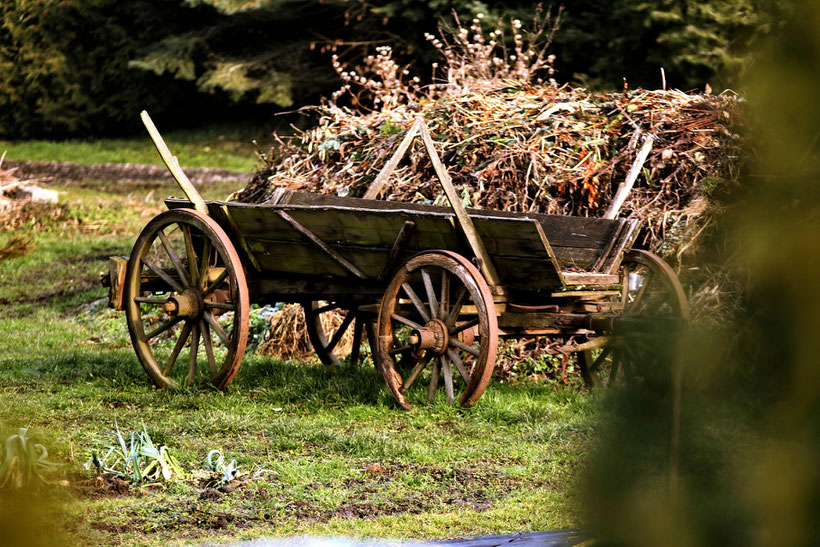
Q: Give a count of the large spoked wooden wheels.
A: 4